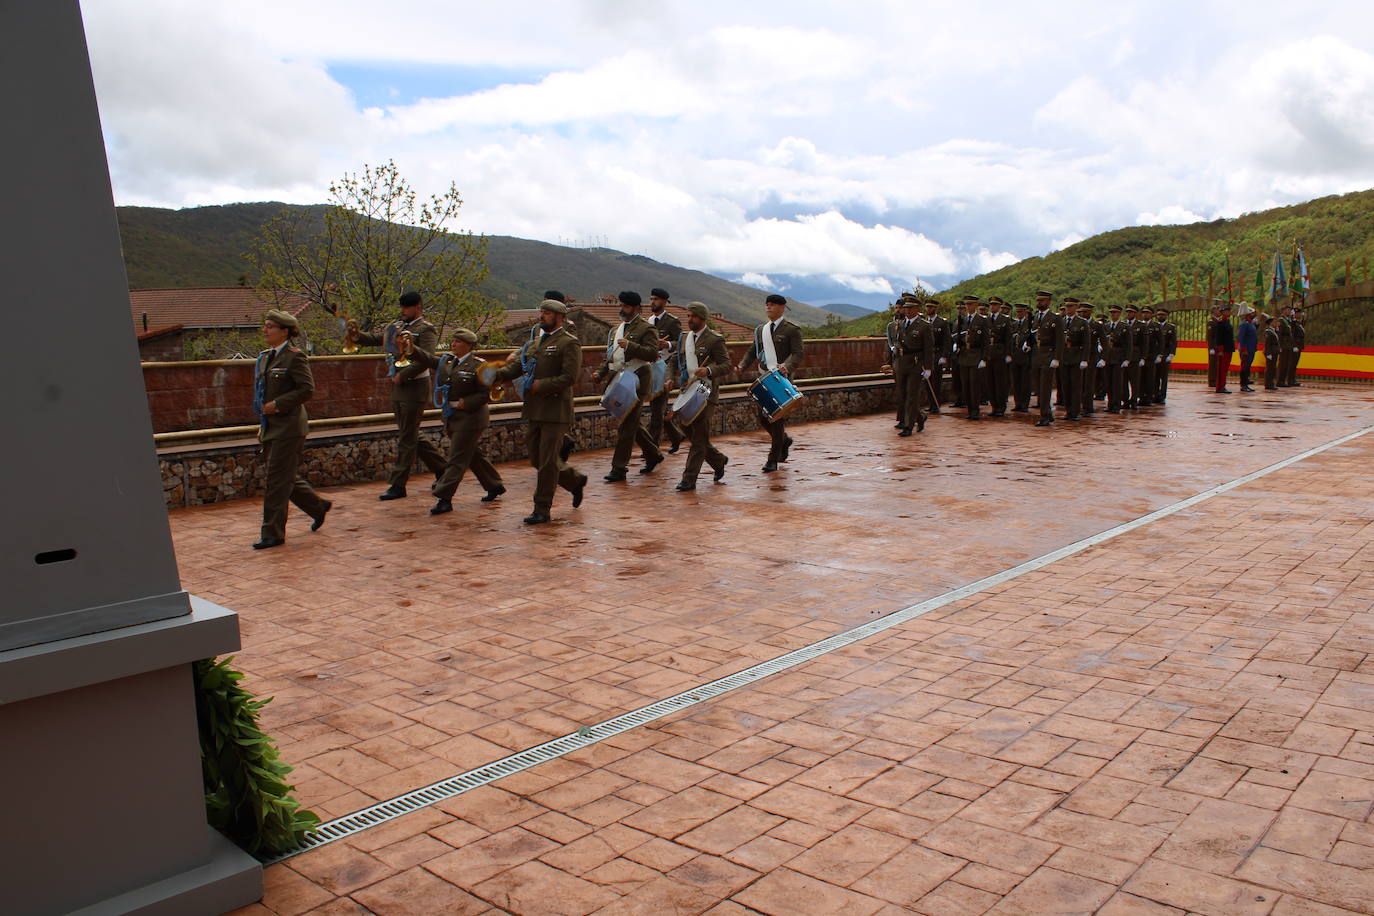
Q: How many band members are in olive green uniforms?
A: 9